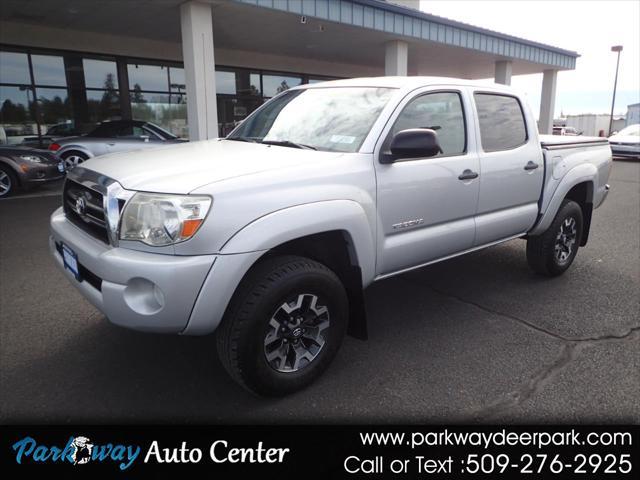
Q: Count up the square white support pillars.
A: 4